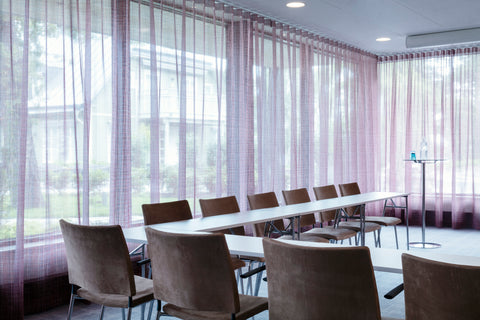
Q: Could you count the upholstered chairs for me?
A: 10